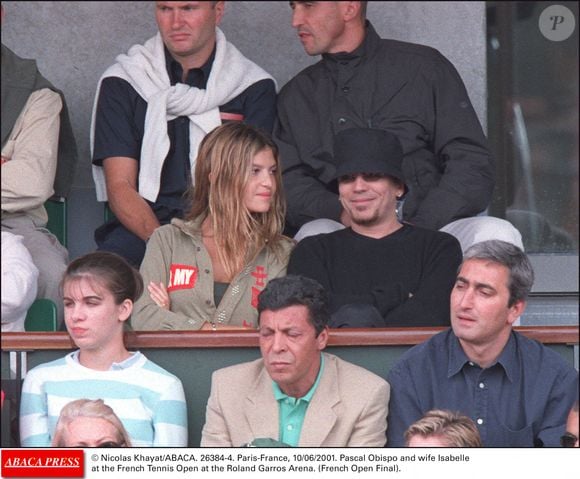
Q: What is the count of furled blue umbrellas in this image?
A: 0